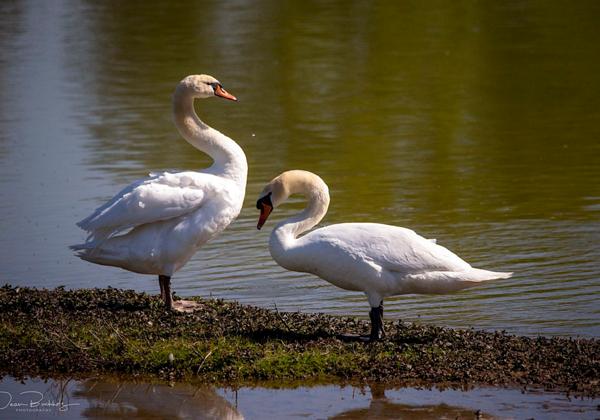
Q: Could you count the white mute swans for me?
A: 2